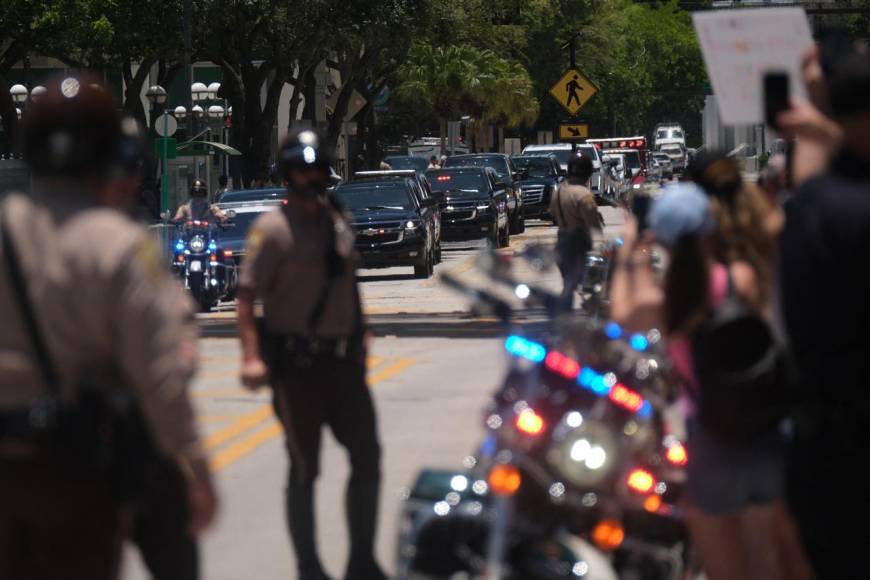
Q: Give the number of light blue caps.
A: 1